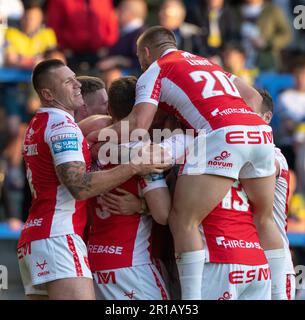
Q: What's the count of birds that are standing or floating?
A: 0